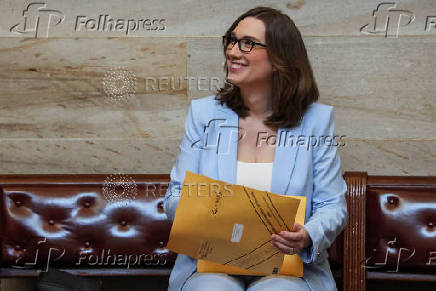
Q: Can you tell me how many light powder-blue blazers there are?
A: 1